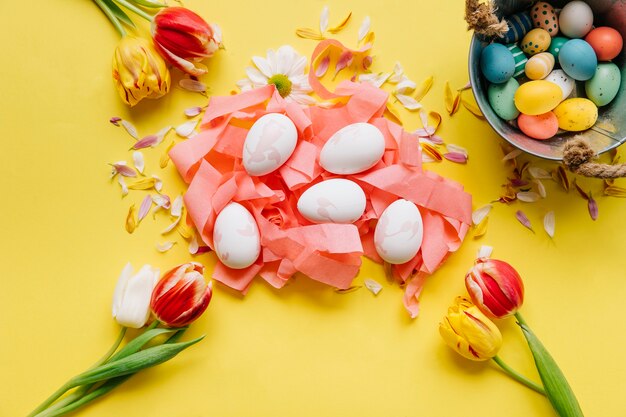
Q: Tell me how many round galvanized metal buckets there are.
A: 1